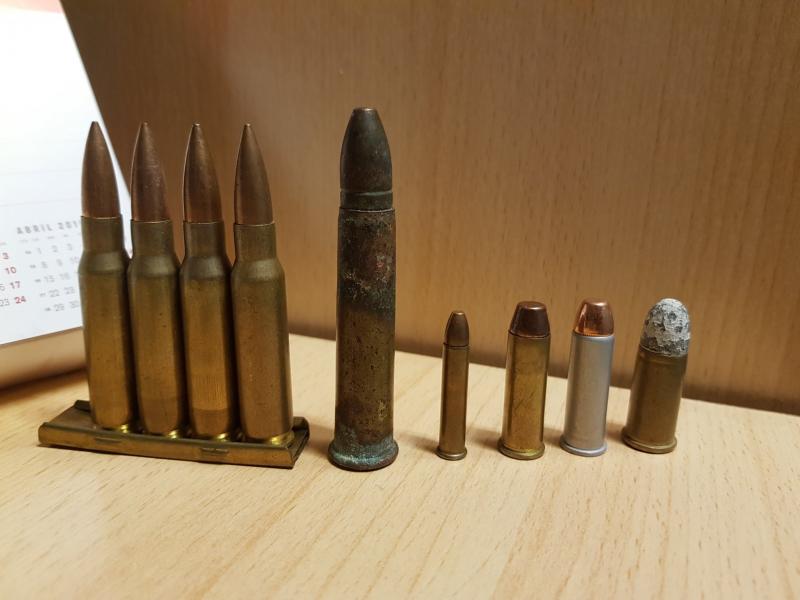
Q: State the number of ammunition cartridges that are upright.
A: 9